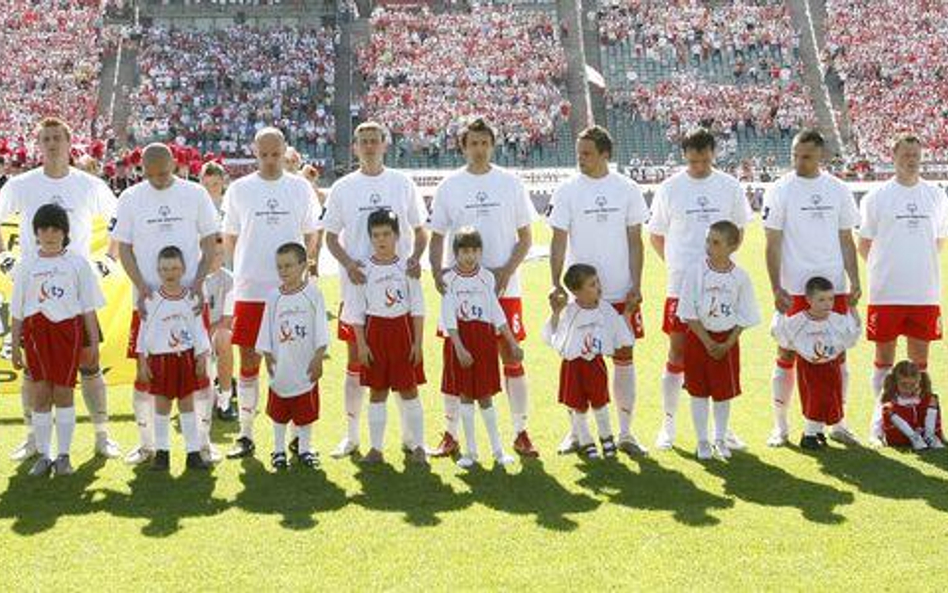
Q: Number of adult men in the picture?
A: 9